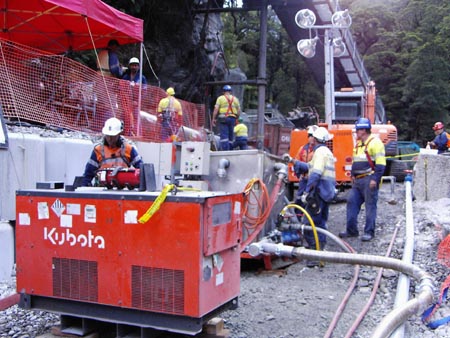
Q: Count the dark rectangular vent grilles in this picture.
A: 2